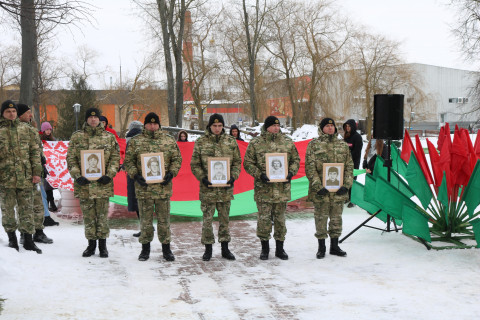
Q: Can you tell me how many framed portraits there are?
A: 5